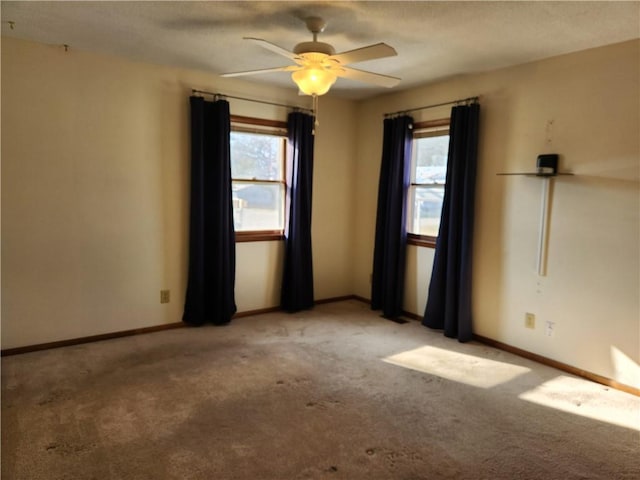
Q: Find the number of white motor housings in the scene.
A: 1